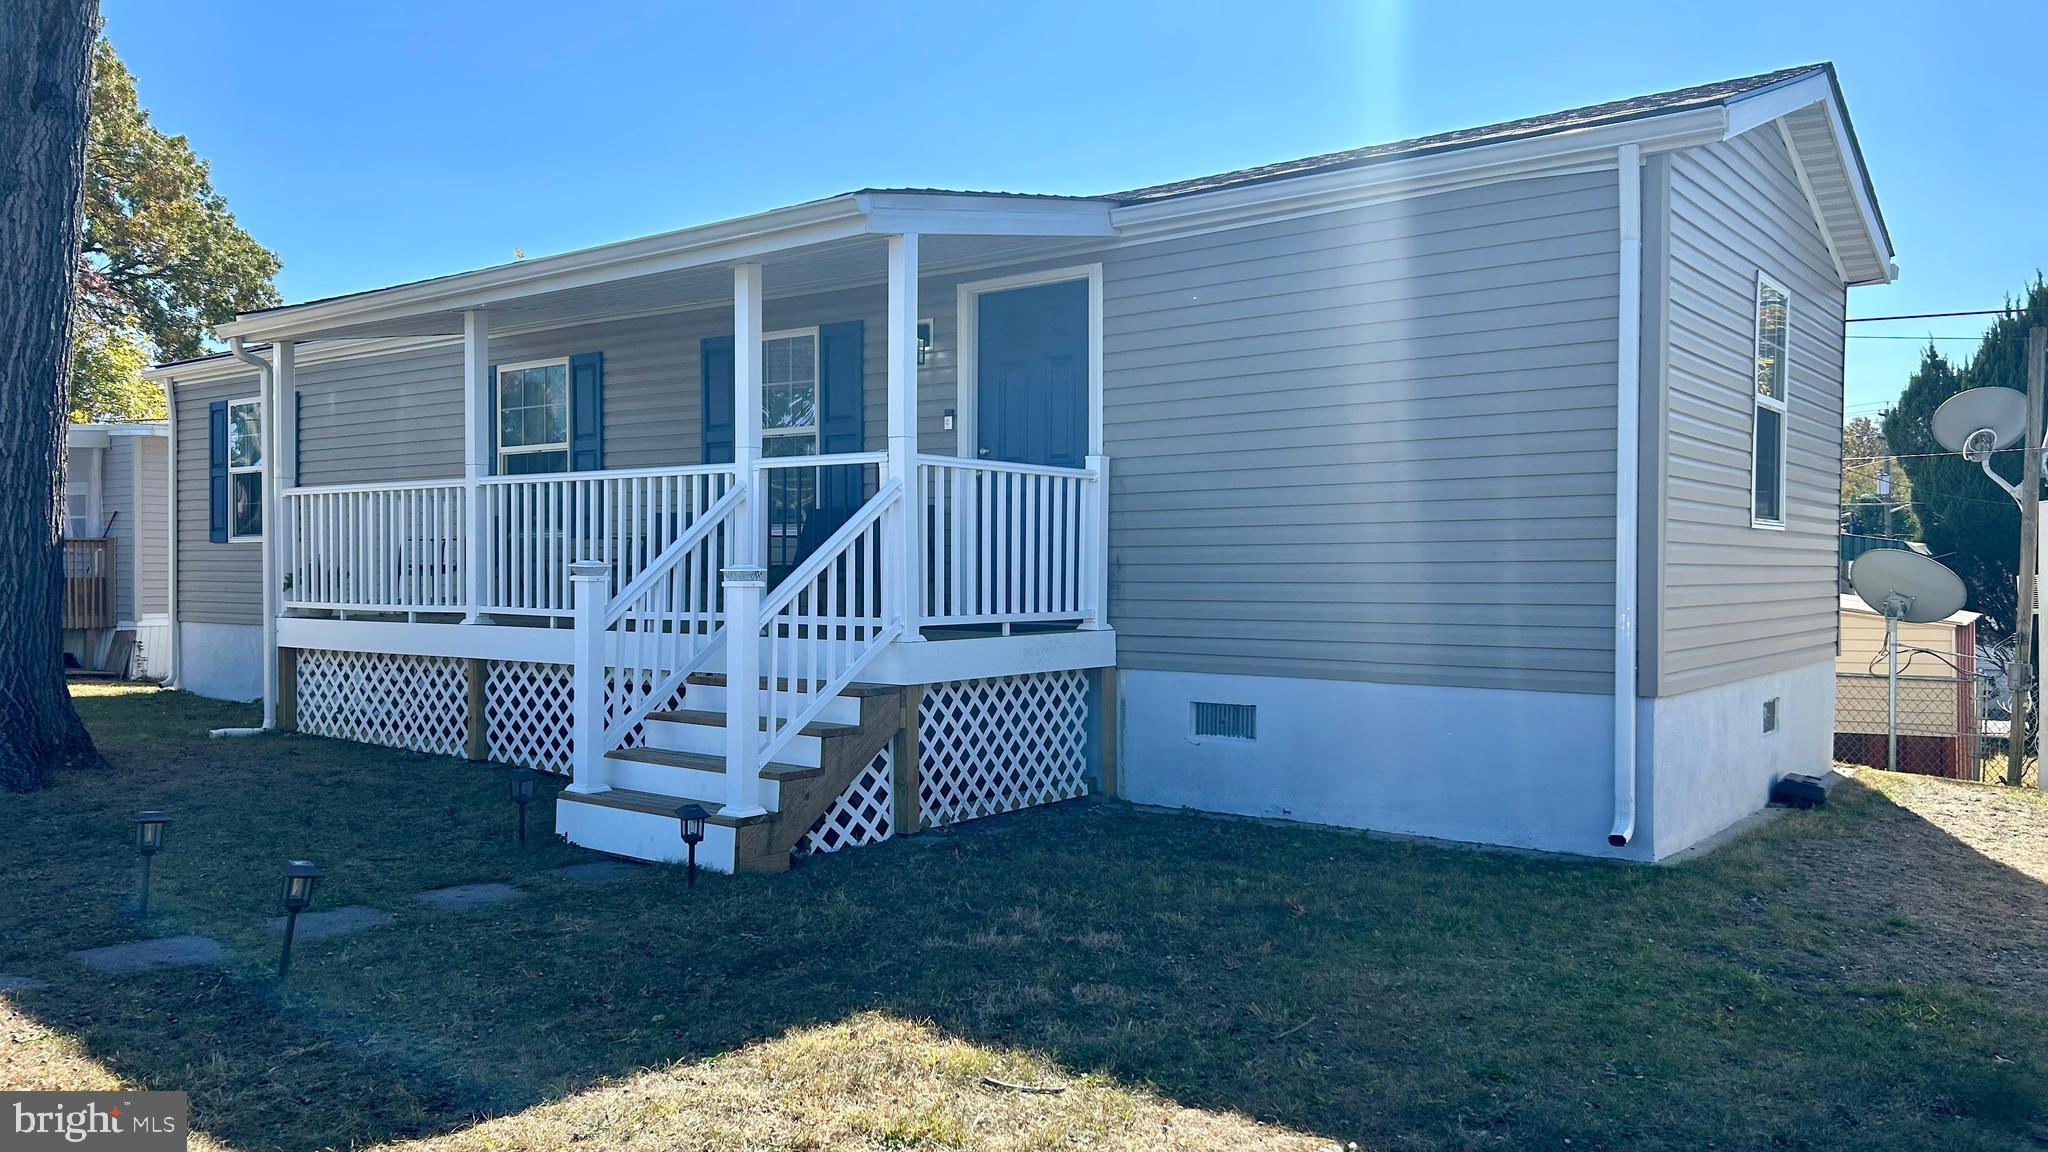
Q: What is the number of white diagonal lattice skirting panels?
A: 4